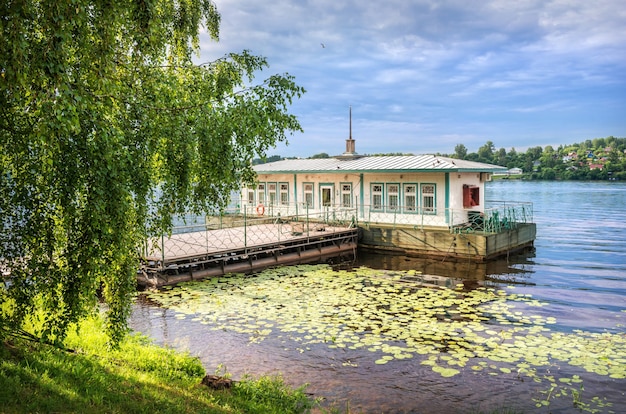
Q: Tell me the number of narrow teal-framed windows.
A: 10